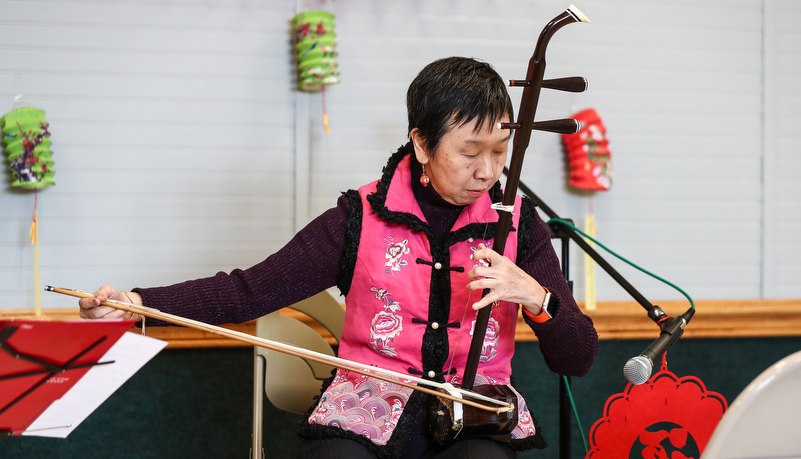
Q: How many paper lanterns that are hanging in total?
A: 3